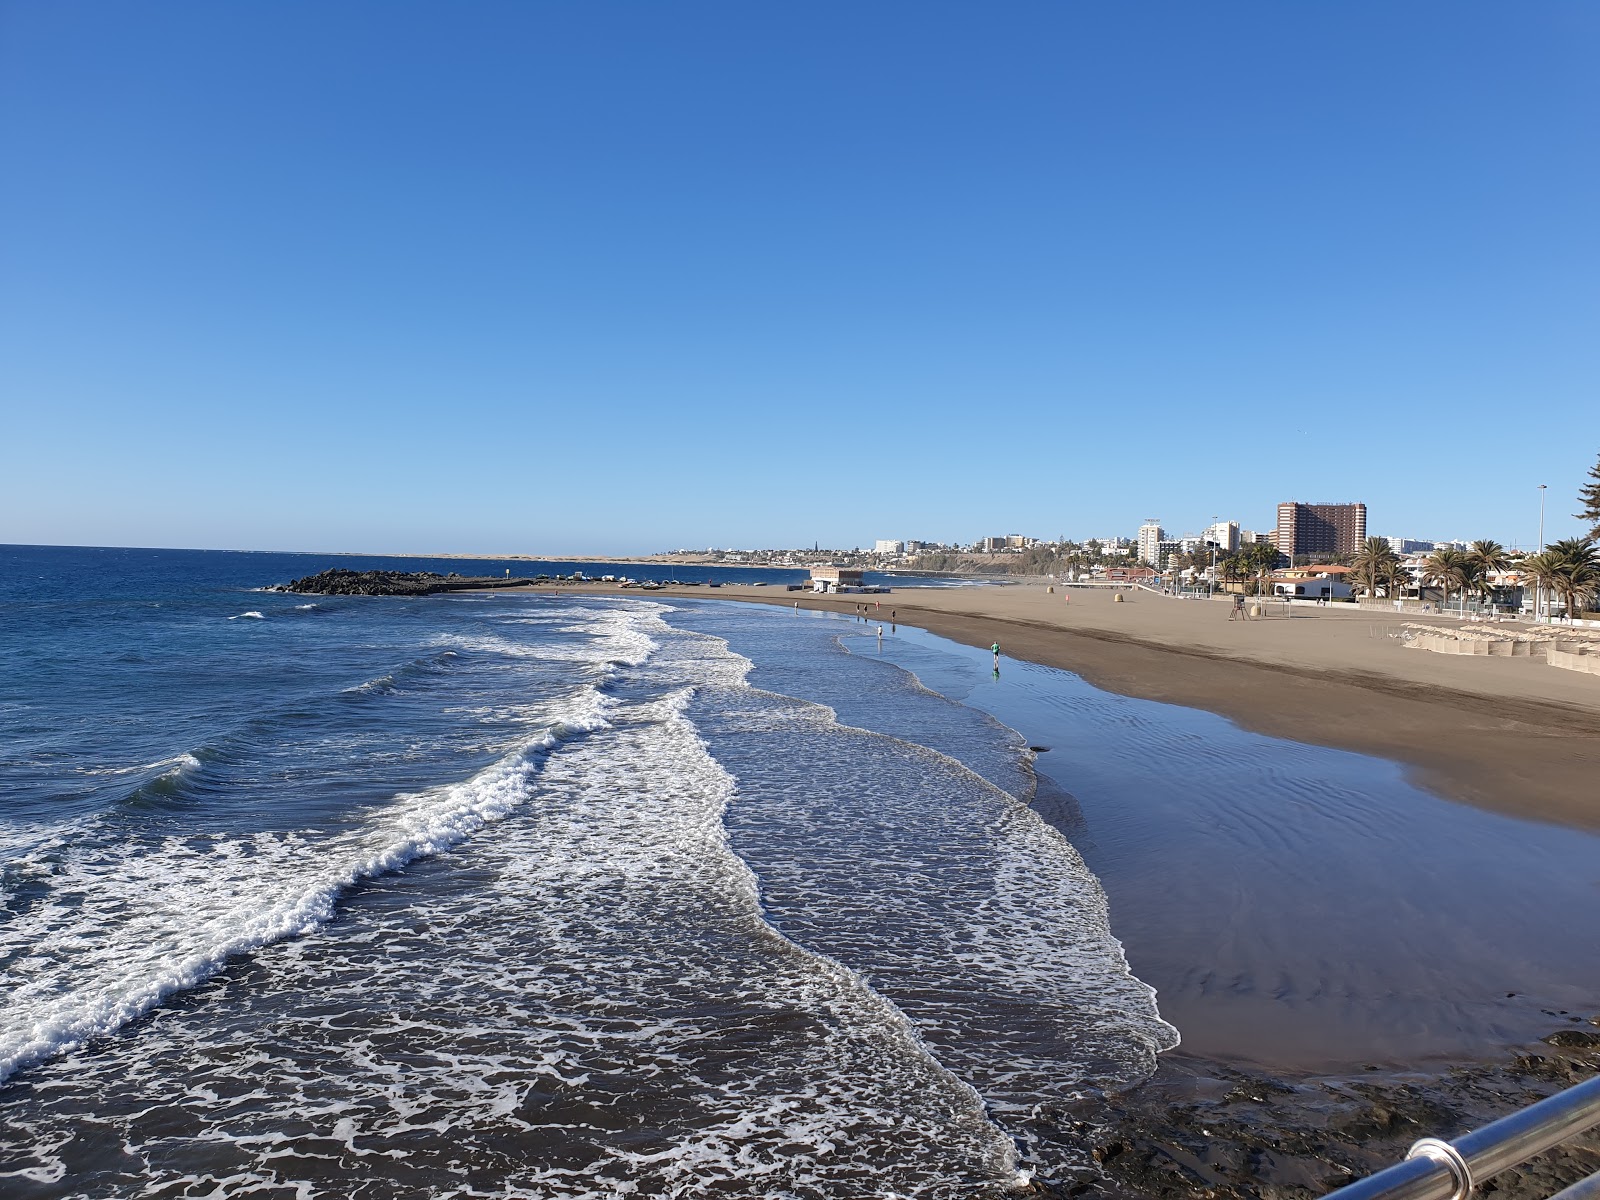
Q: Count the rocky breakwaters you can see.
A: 1